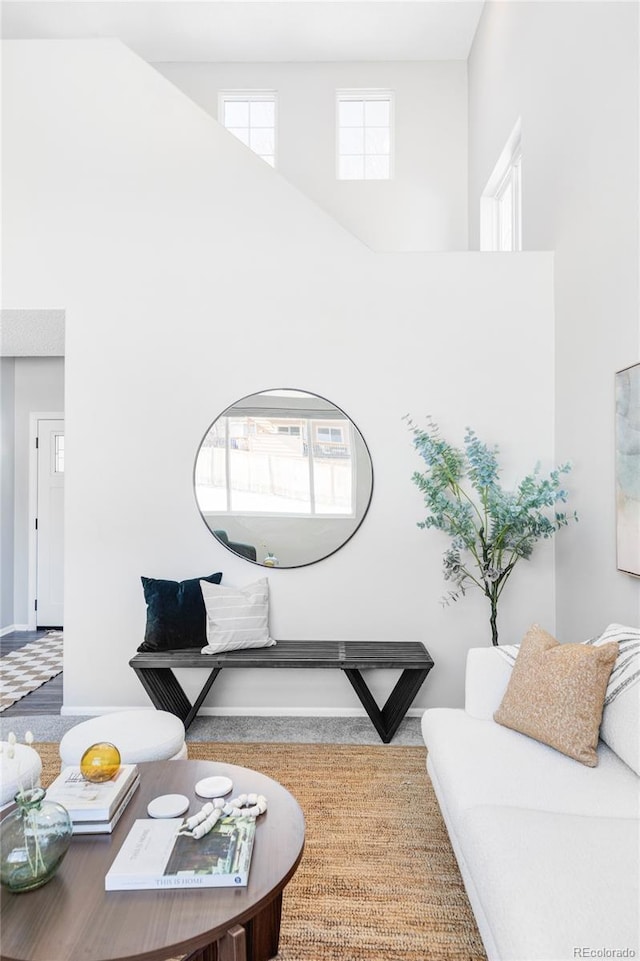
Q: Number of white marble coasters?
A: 2